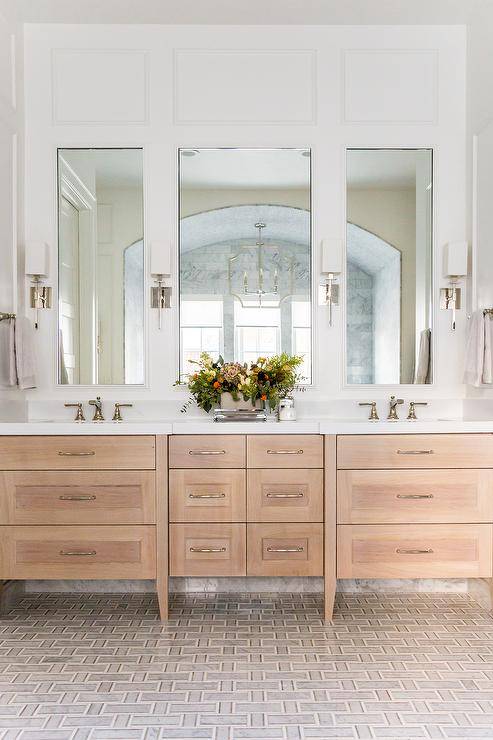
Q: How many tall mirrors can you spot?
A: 3